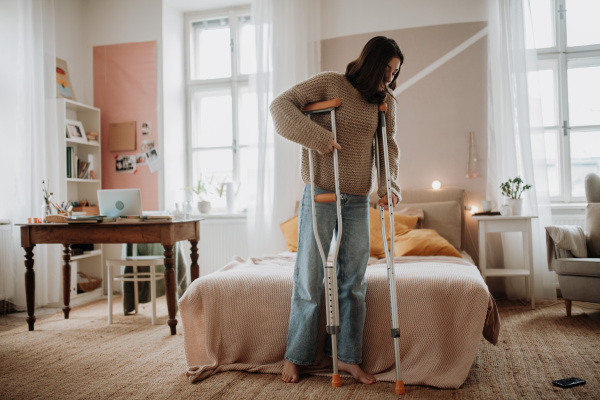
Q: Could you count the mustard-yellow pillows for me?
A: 3